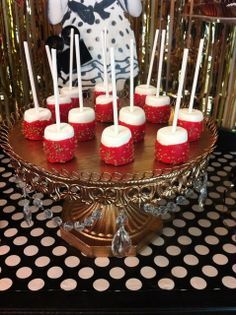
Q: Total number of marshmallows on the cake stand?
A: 13